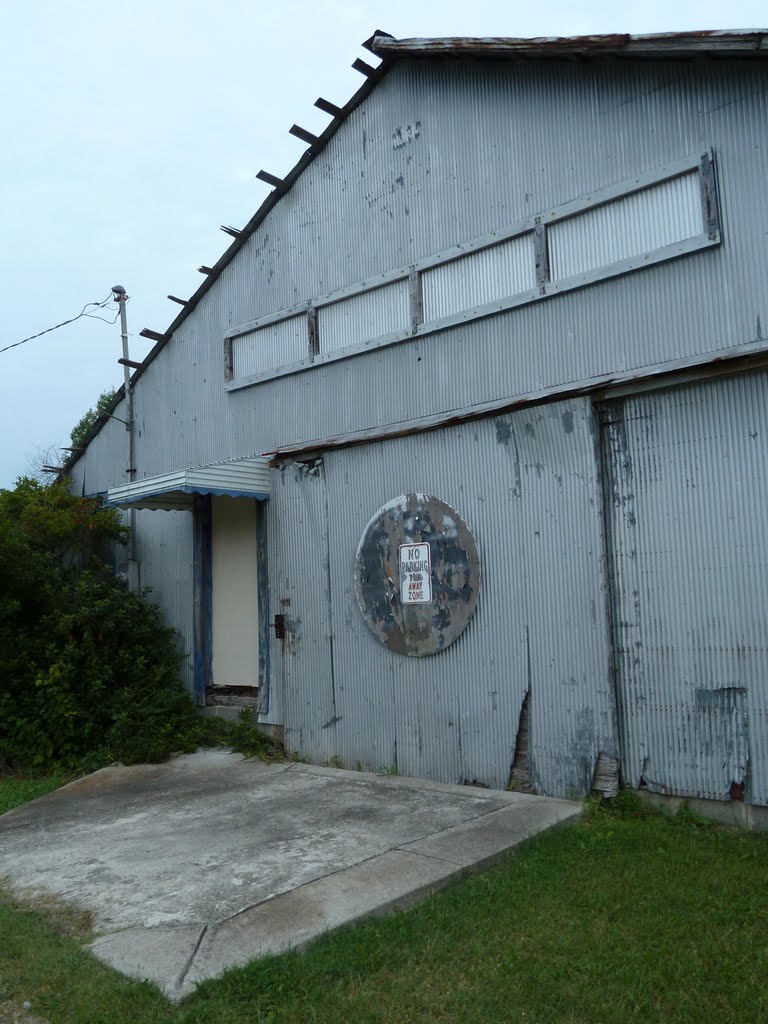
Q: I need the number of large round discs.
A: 1